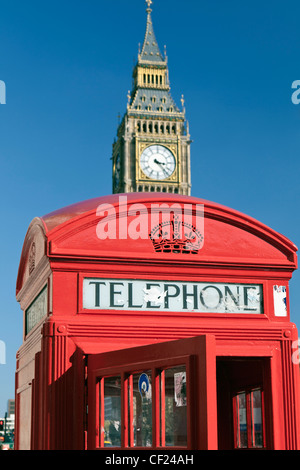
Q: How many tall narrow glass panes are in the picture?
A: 5